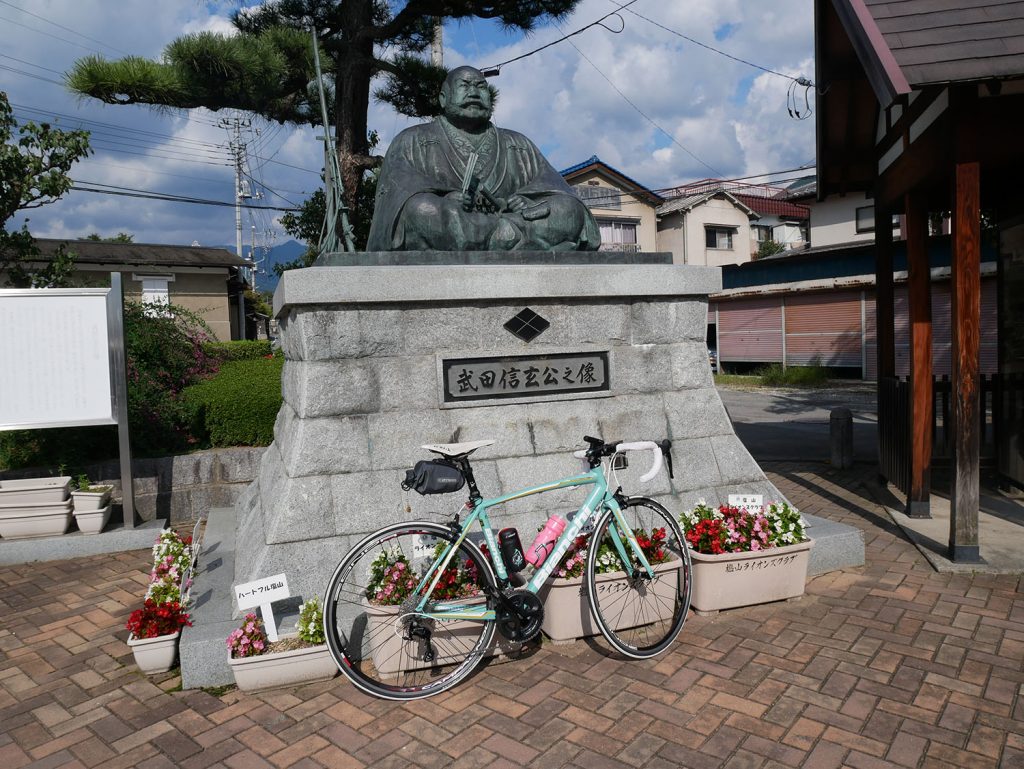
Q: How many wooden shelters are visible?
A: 1